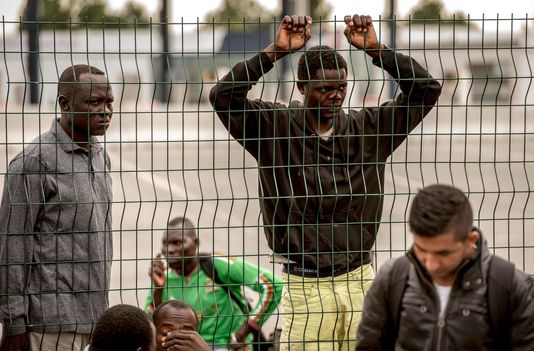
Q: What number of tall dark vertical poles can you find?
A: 4